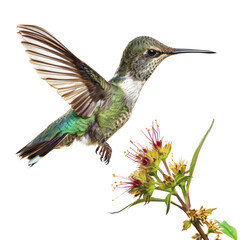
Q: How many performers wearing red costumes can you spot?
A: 0